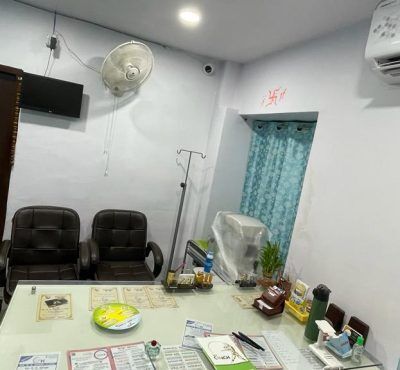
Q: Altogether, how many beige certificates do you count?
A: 5